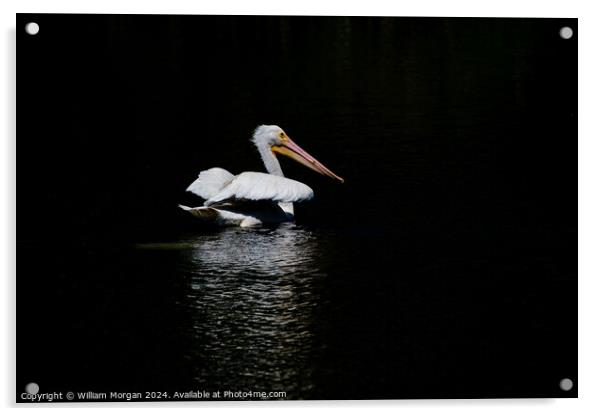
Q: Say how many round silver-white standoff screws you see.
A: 4